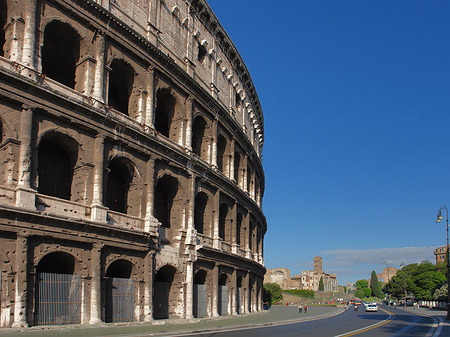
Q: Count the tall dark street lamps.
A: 1